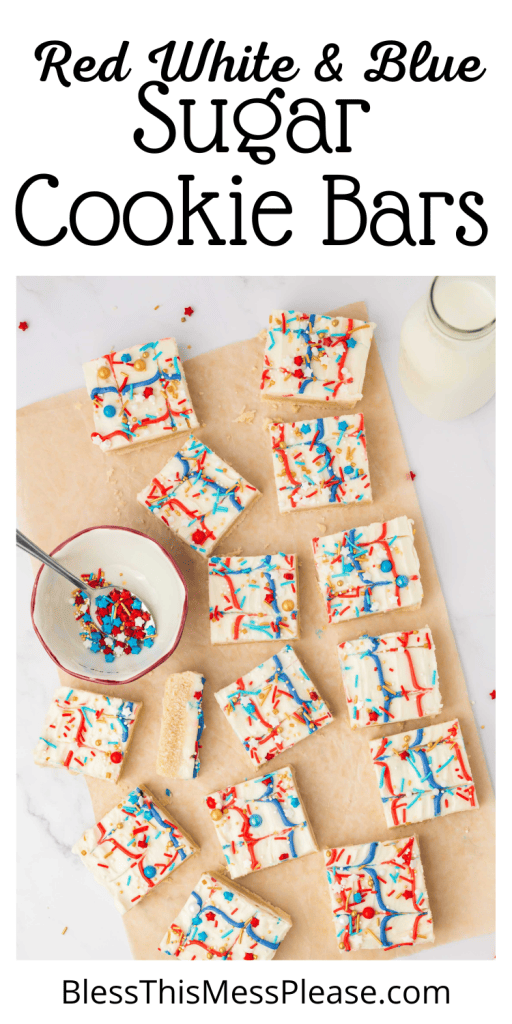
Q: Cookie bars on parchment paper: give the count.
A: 15